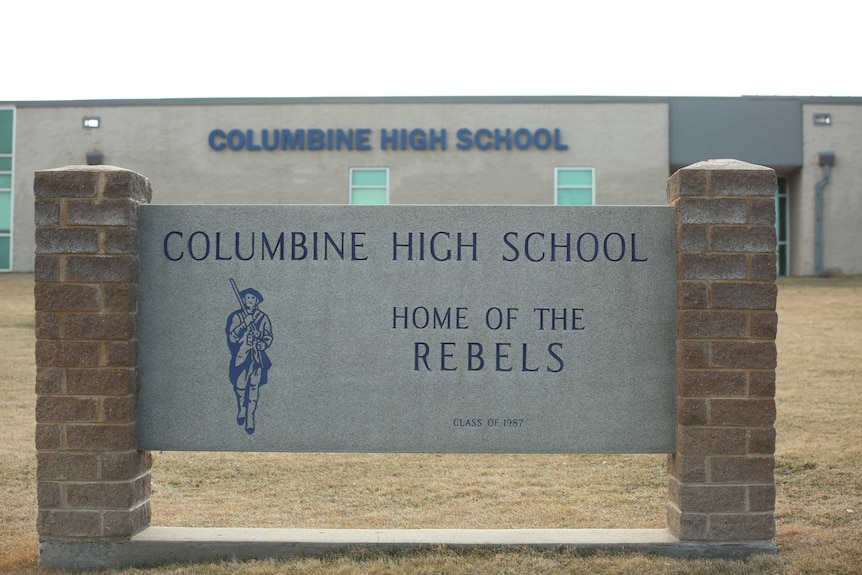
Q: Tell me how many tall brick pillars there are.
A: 2